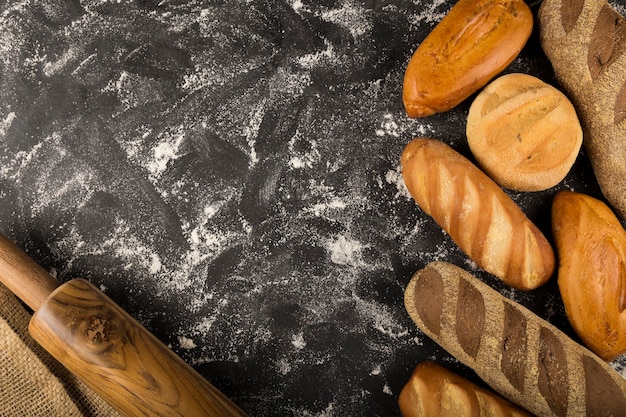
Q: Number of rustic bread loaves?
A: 7